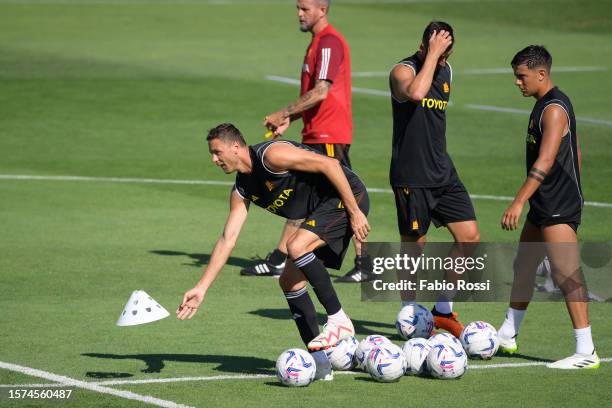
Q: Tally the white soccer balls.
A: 9